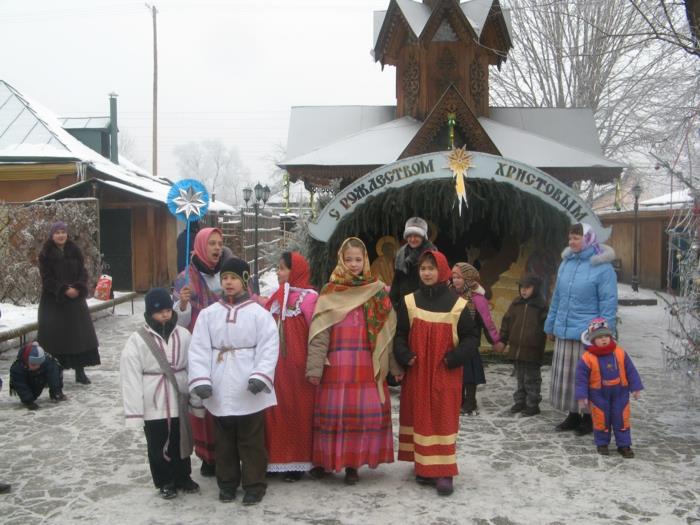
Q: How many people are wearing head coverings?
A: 13